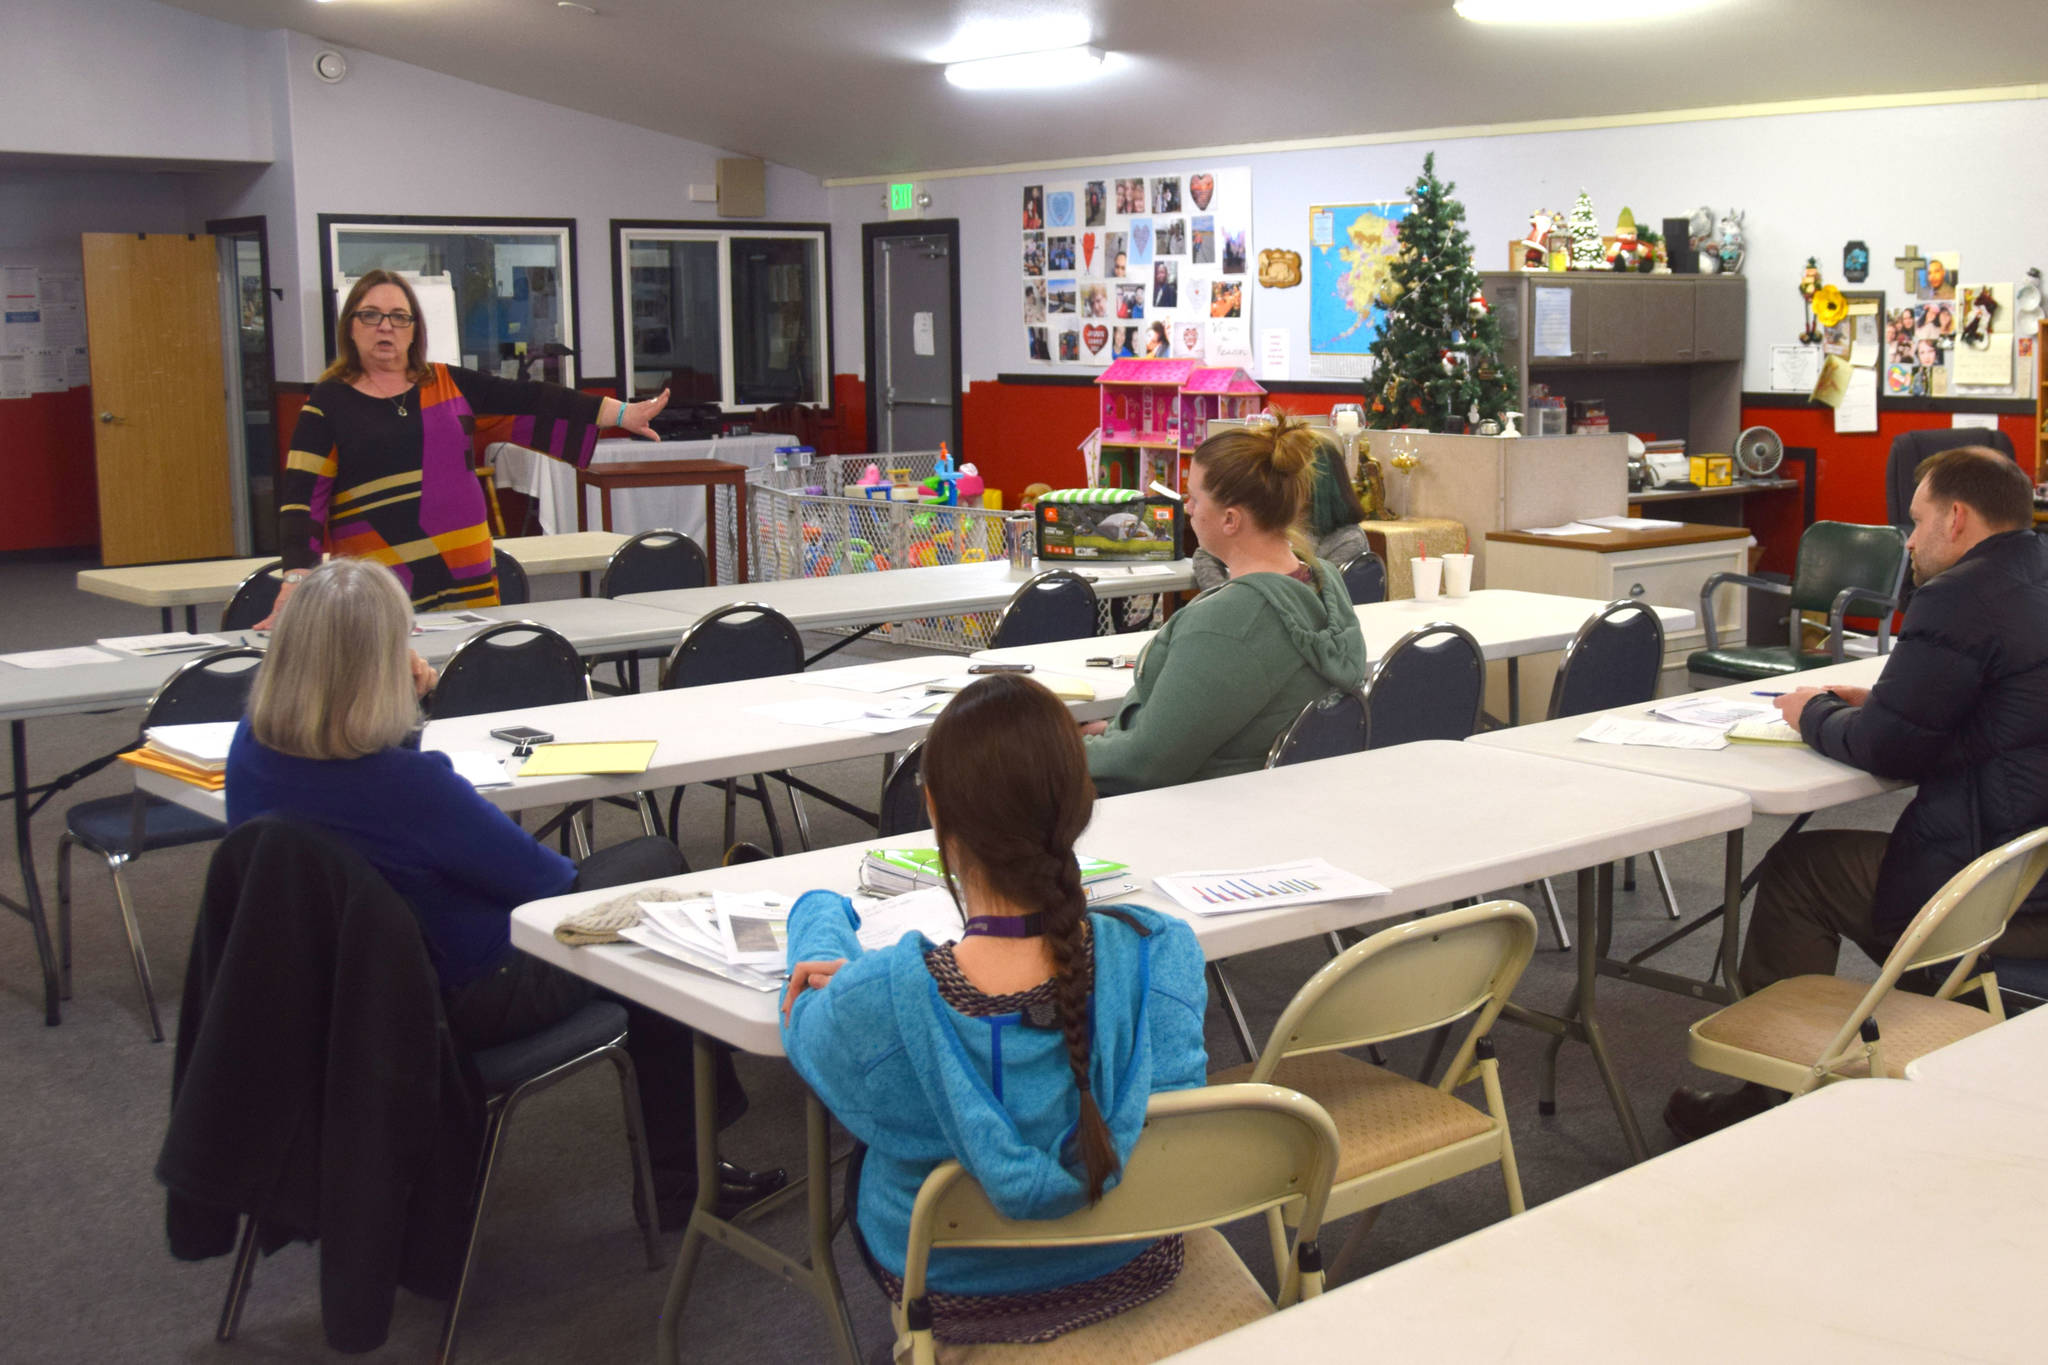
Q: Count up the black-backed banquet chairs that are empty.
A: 10